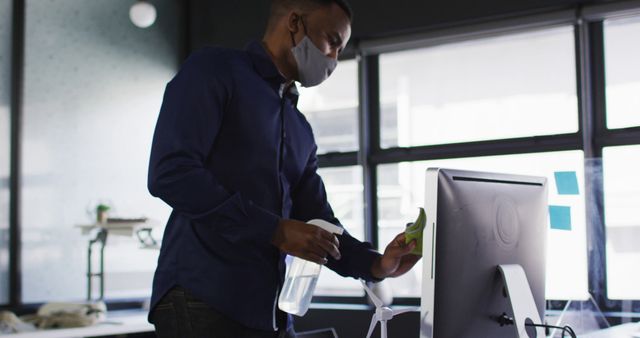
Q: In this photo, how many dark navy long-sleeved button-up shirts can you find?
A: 1